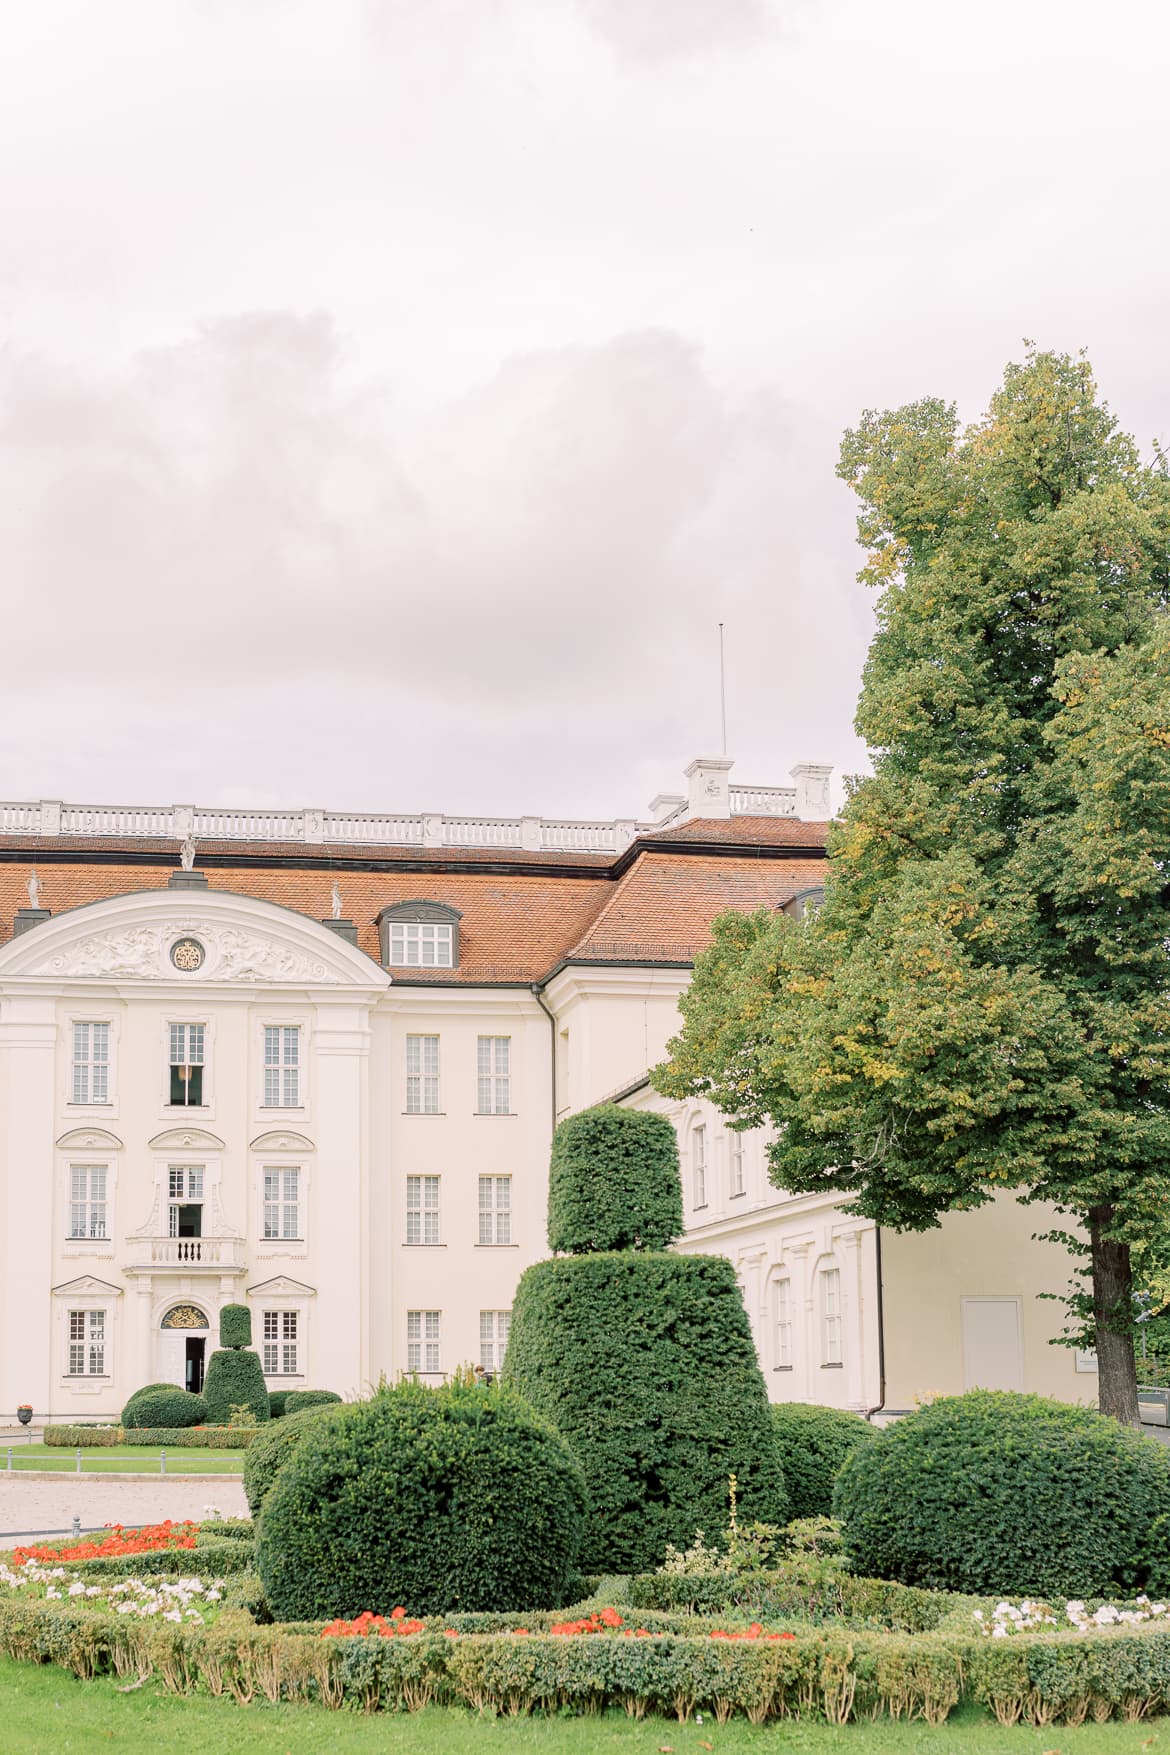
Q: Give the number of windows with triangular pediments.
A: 2